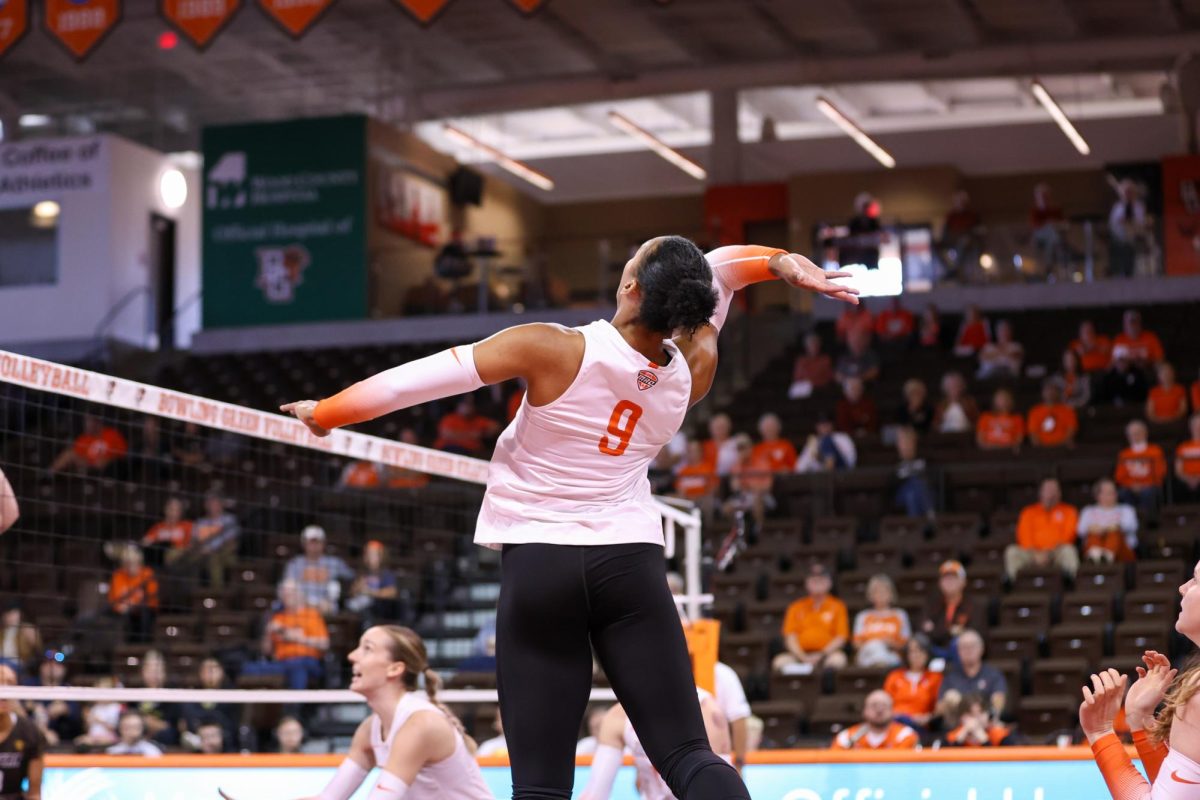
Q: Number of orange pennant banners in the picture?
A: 6